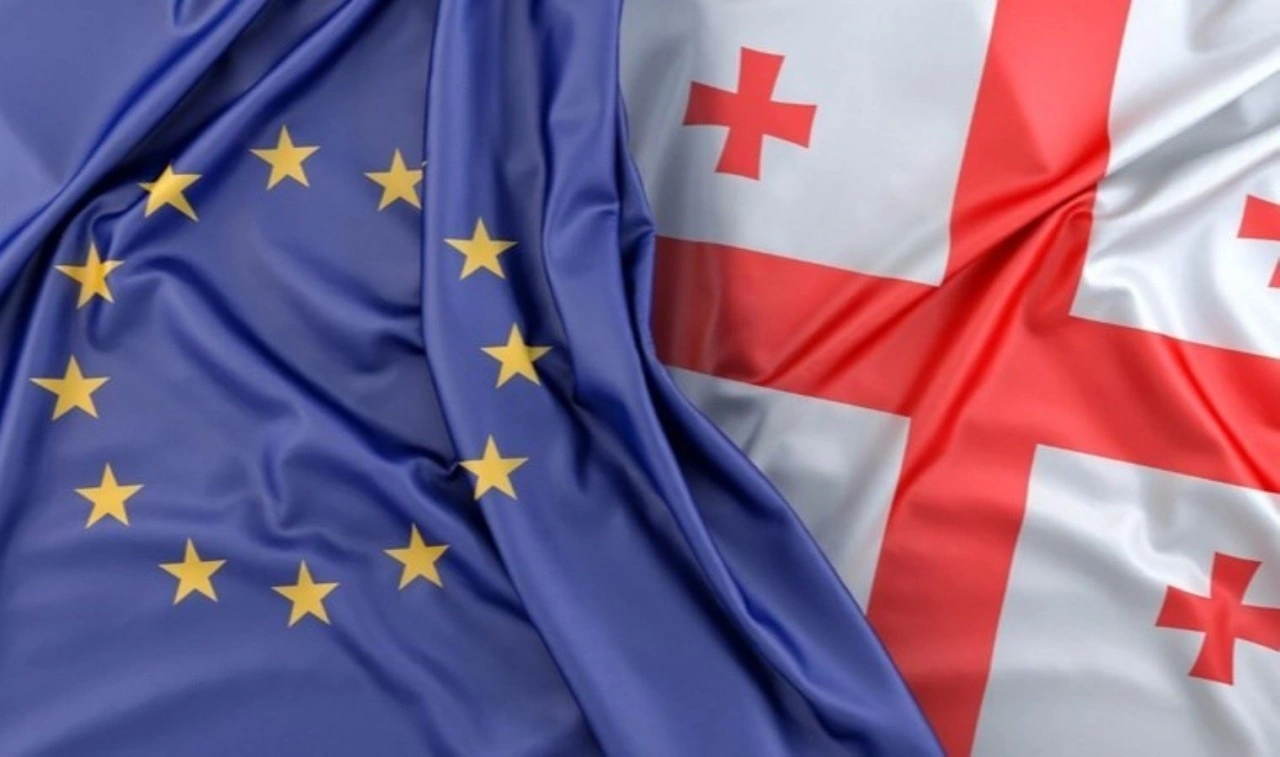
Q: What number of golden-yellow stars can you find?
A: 12